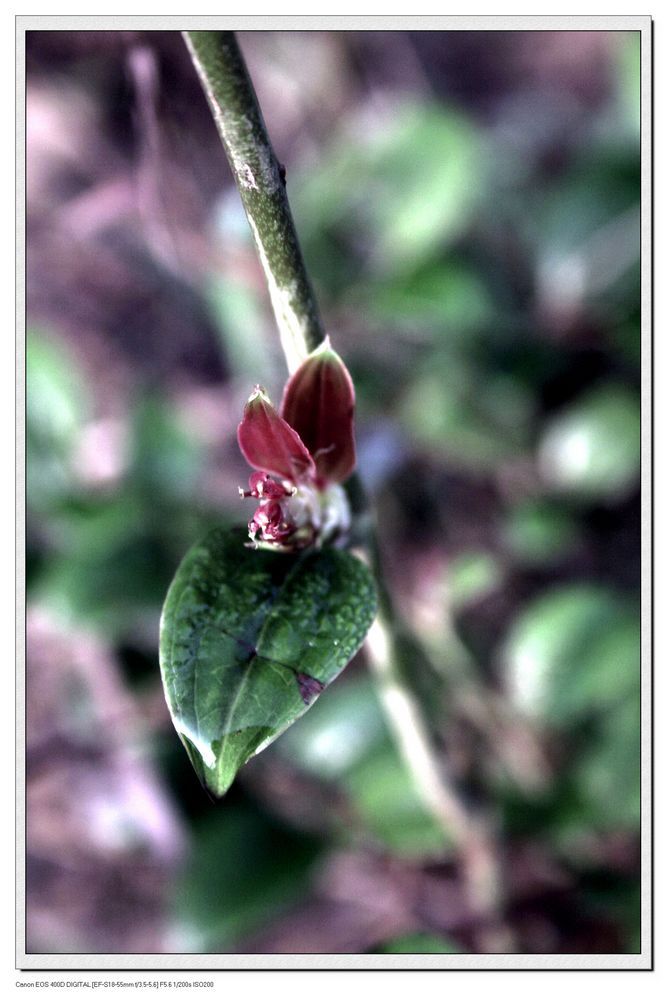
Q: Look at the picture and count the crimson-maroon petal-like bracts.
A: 2